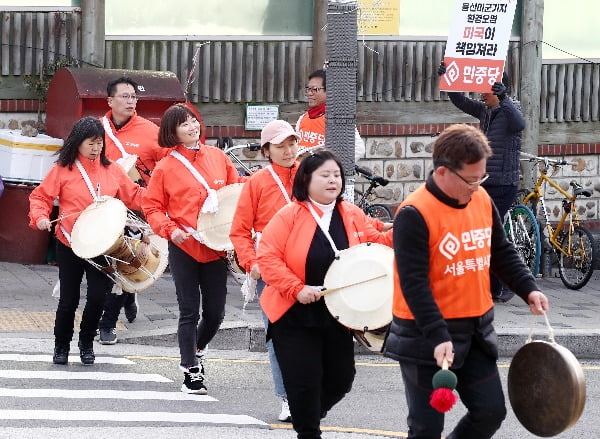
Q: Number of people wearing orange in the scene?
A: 7